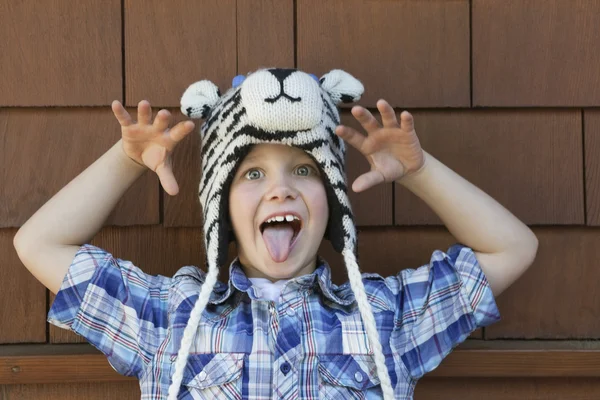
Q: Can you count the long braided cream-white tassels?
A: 2